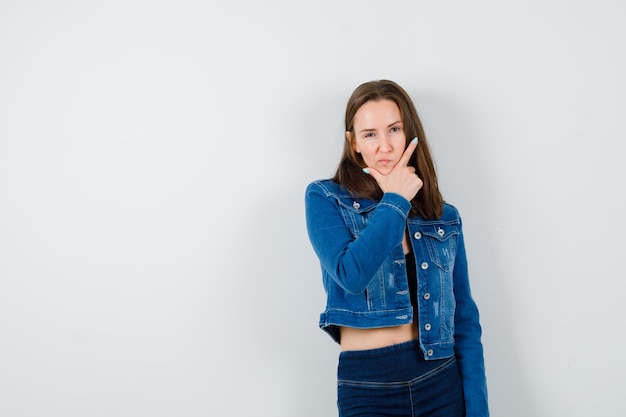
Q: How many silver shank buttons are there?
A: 7